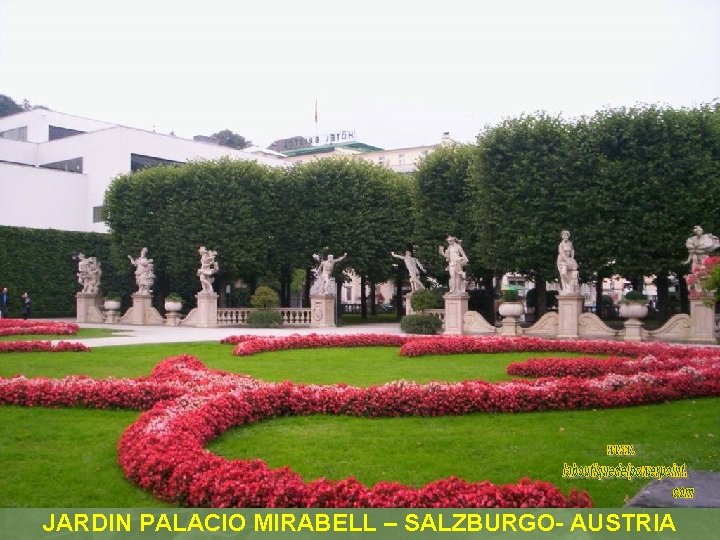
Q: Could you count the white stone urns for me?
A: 4